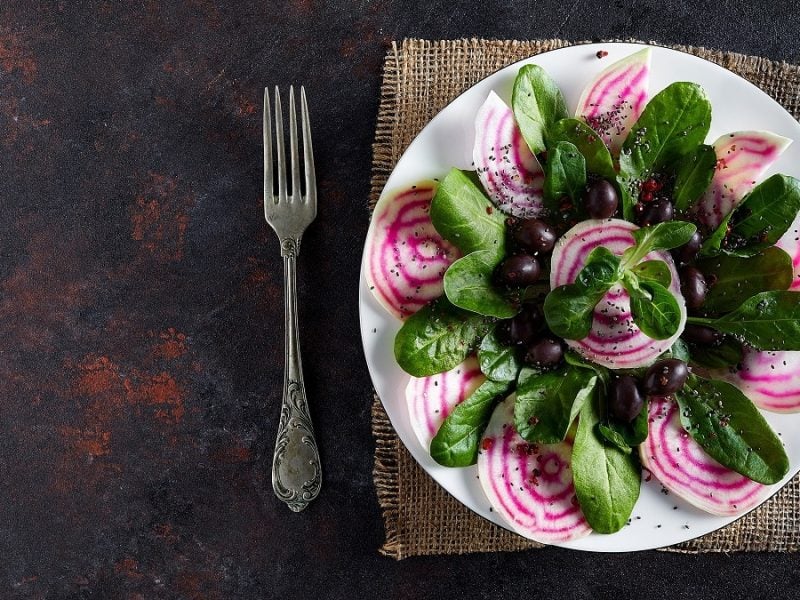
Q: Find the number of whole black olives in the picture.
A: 11